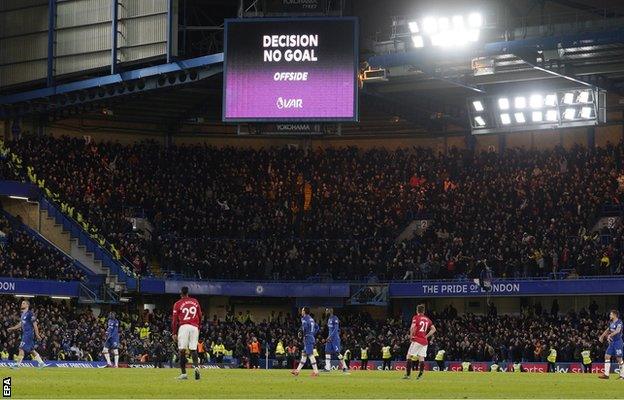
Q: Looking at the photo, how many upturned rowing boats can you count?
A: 0